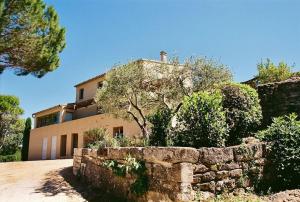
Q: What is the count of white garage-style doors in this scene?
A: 2